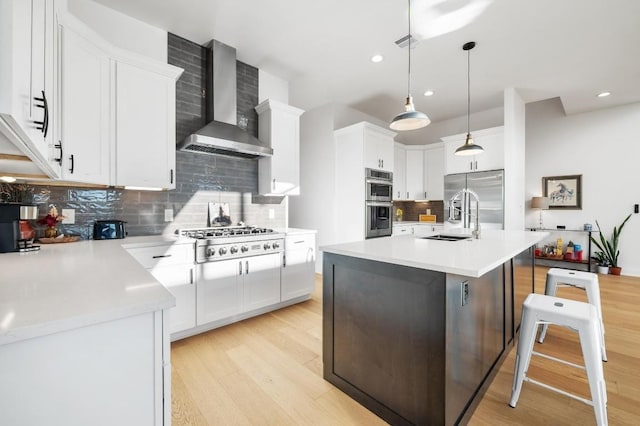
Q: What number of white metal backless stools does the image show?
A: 2